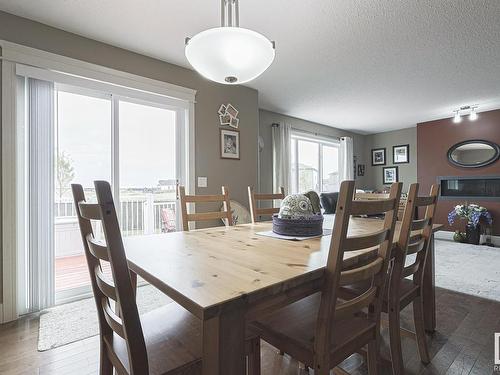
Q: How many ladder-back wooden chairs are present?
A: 5